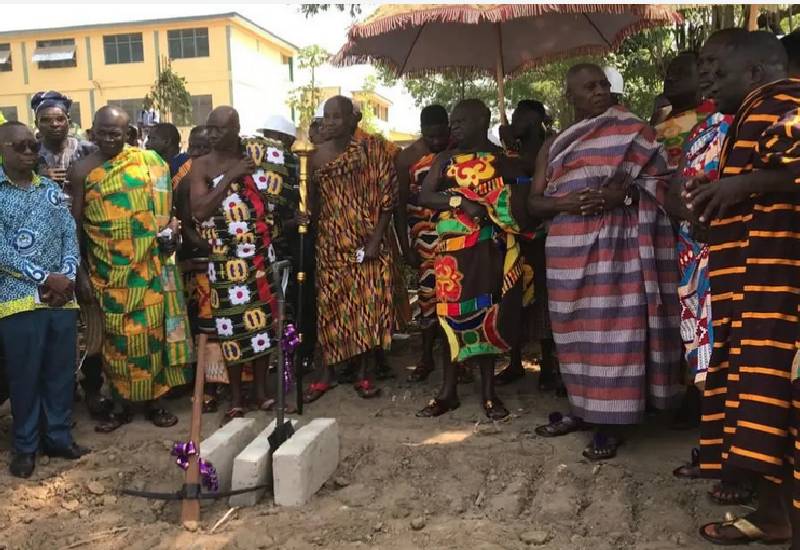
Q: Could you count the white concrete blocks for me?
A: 3